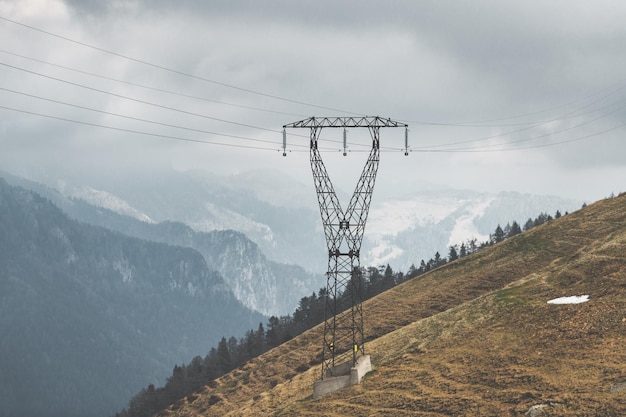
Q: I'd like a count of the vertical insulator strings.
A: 3